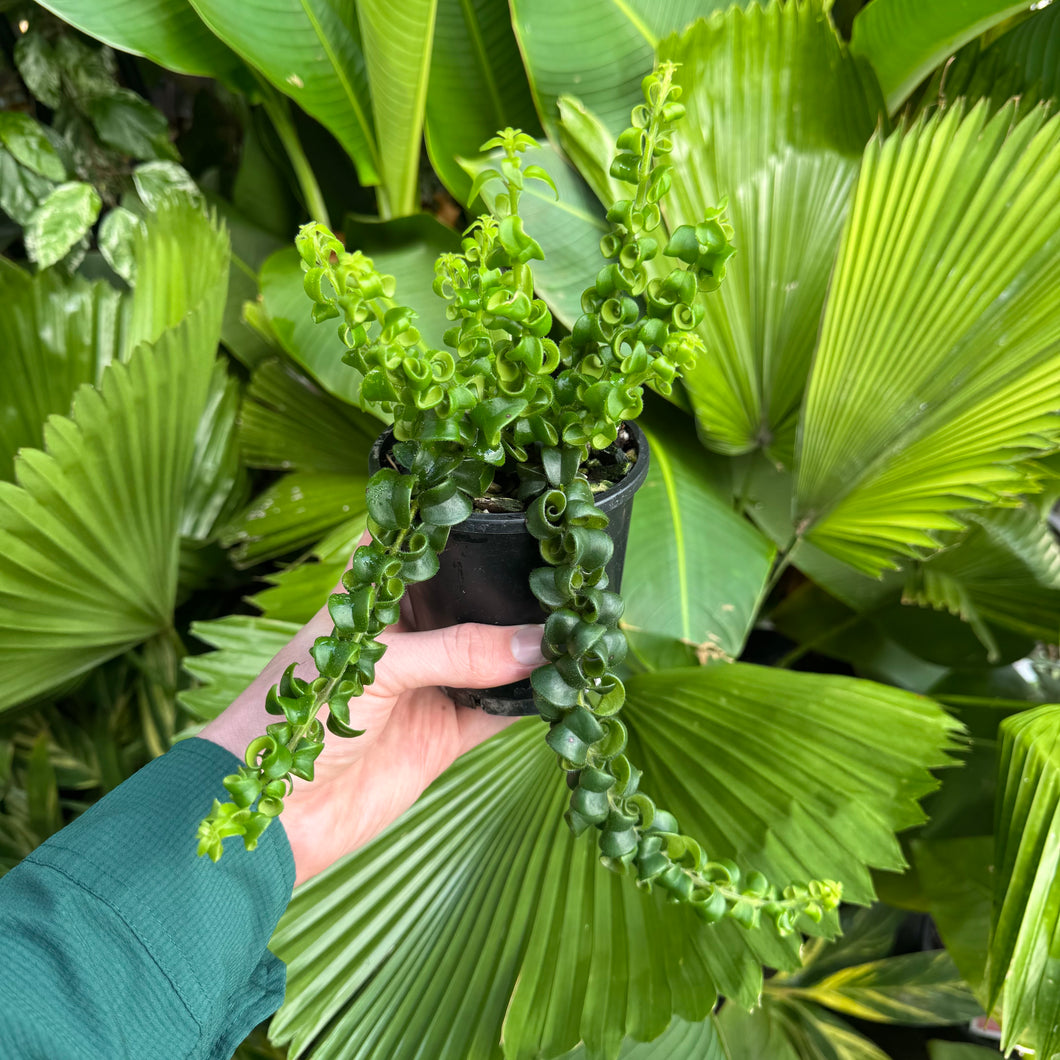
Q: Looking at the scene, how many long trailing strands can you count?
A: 2